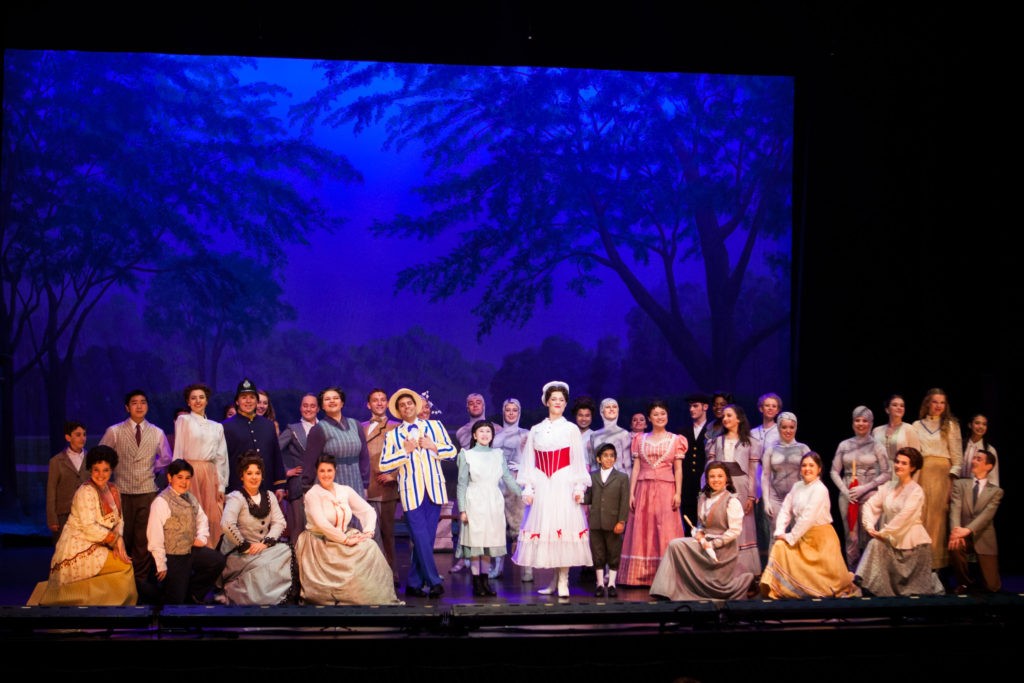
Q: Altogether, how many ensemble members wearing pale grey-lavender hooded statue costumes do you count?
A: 5